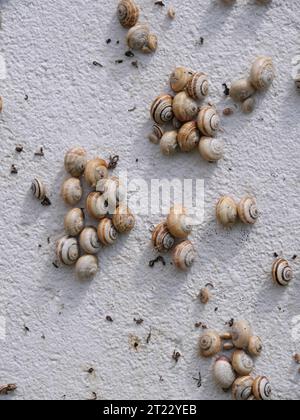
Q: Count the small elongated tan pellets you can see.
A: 2